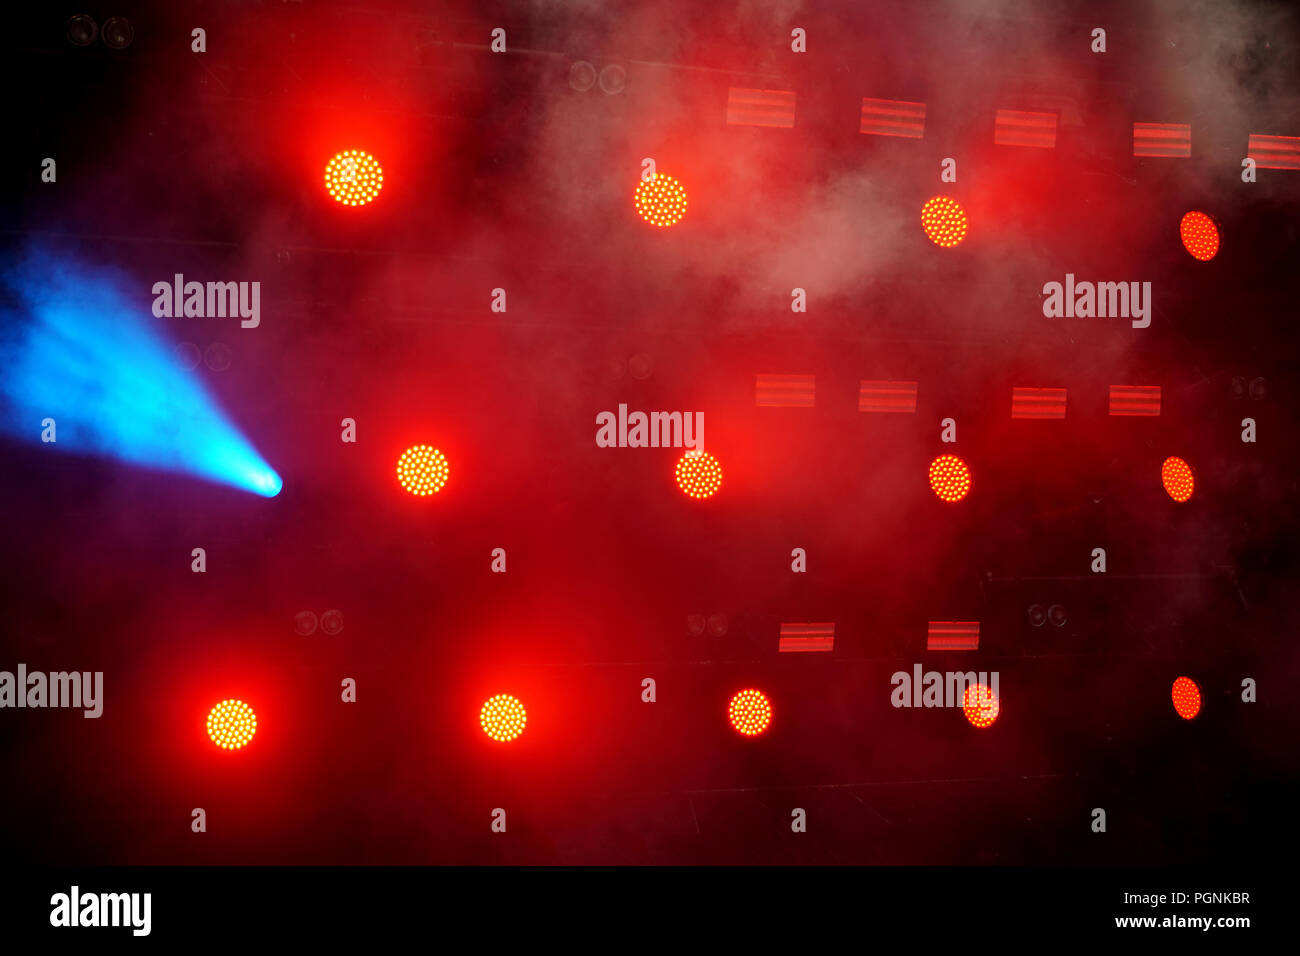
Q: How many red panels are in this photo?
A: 11